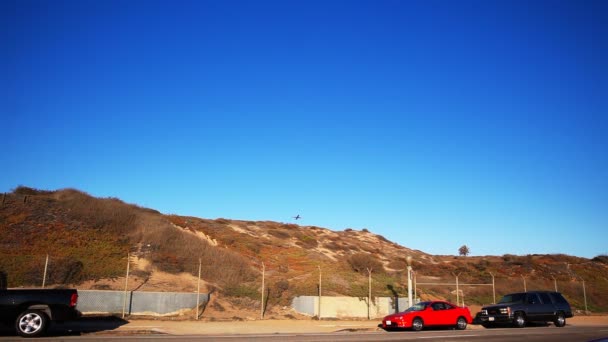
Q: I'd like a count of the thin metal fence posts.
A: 12